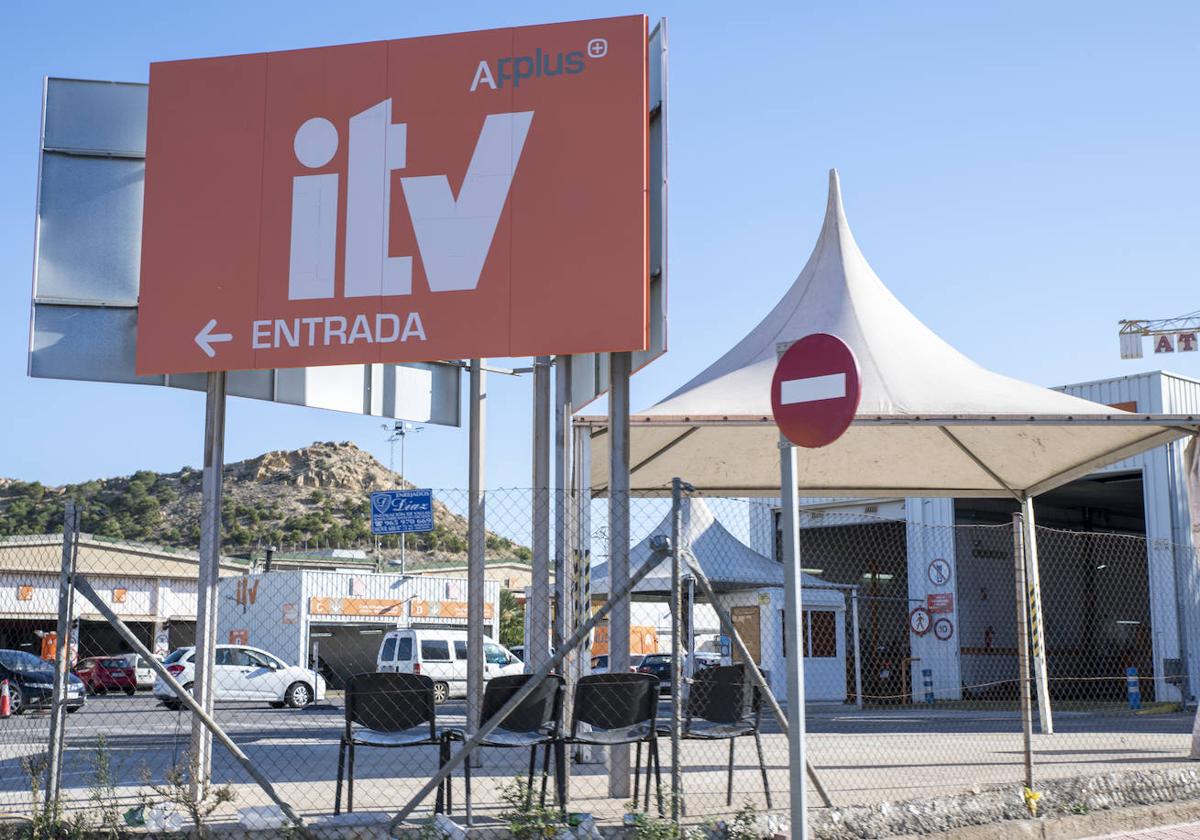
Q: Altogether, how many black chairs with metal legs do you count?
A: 4